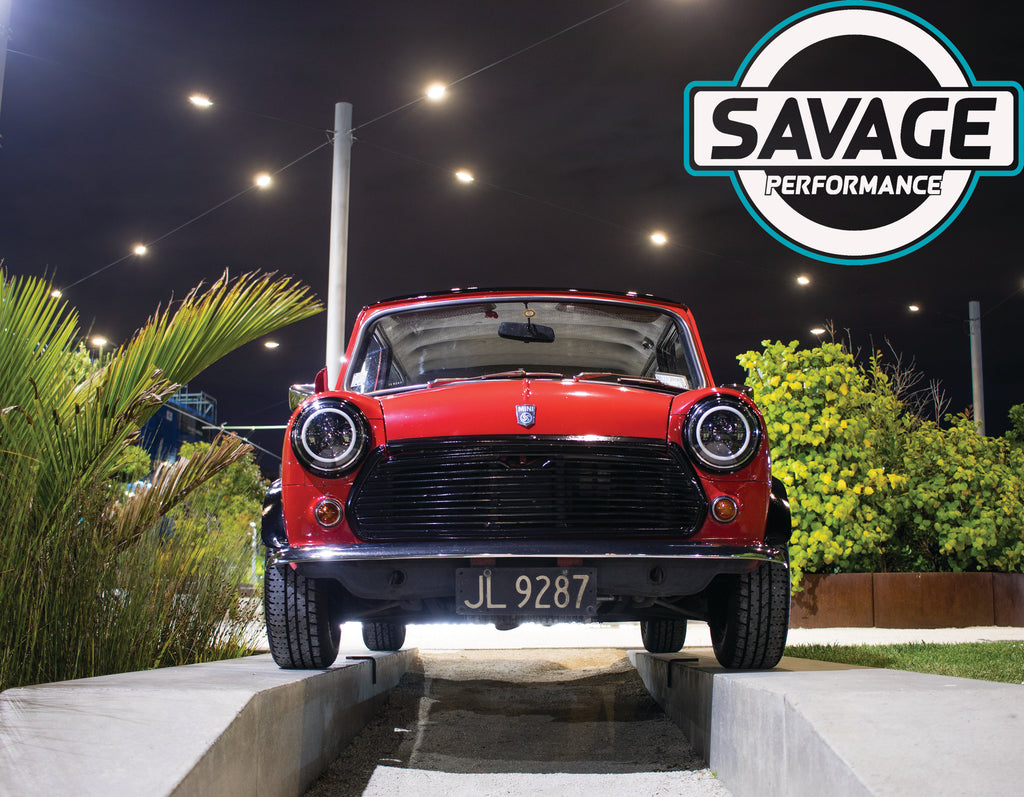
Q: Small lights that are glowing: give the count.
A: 12